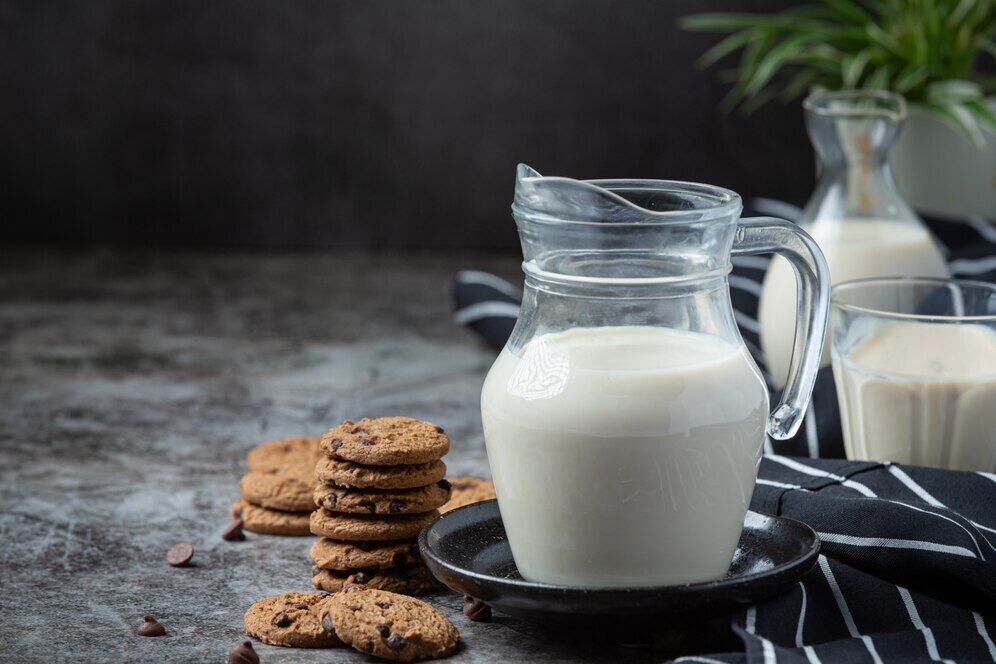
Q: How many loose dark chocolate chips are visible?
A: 5